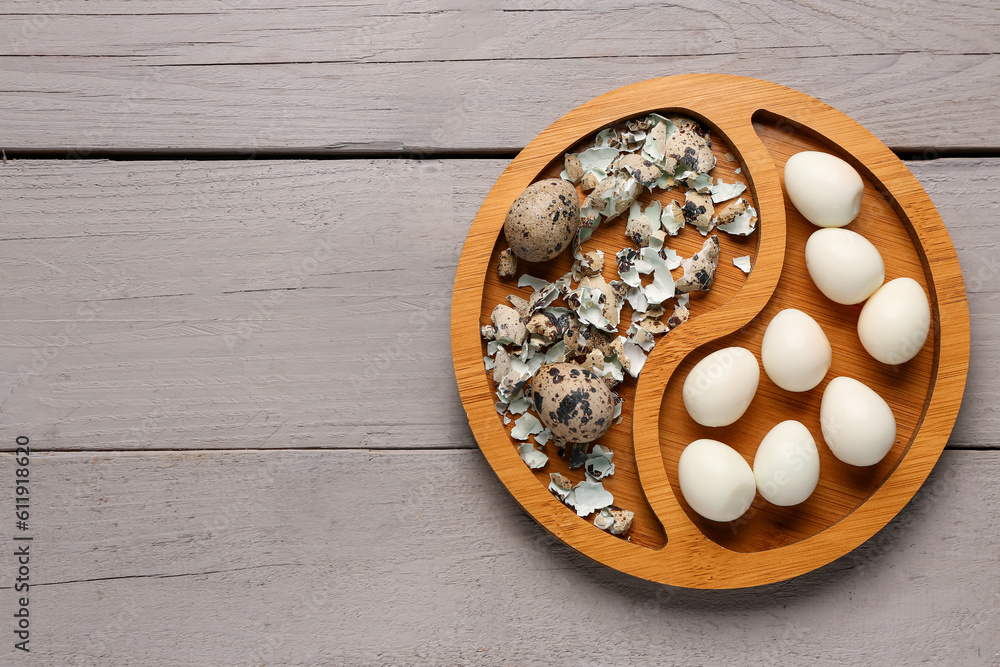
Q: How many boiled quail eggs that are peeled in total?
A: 8